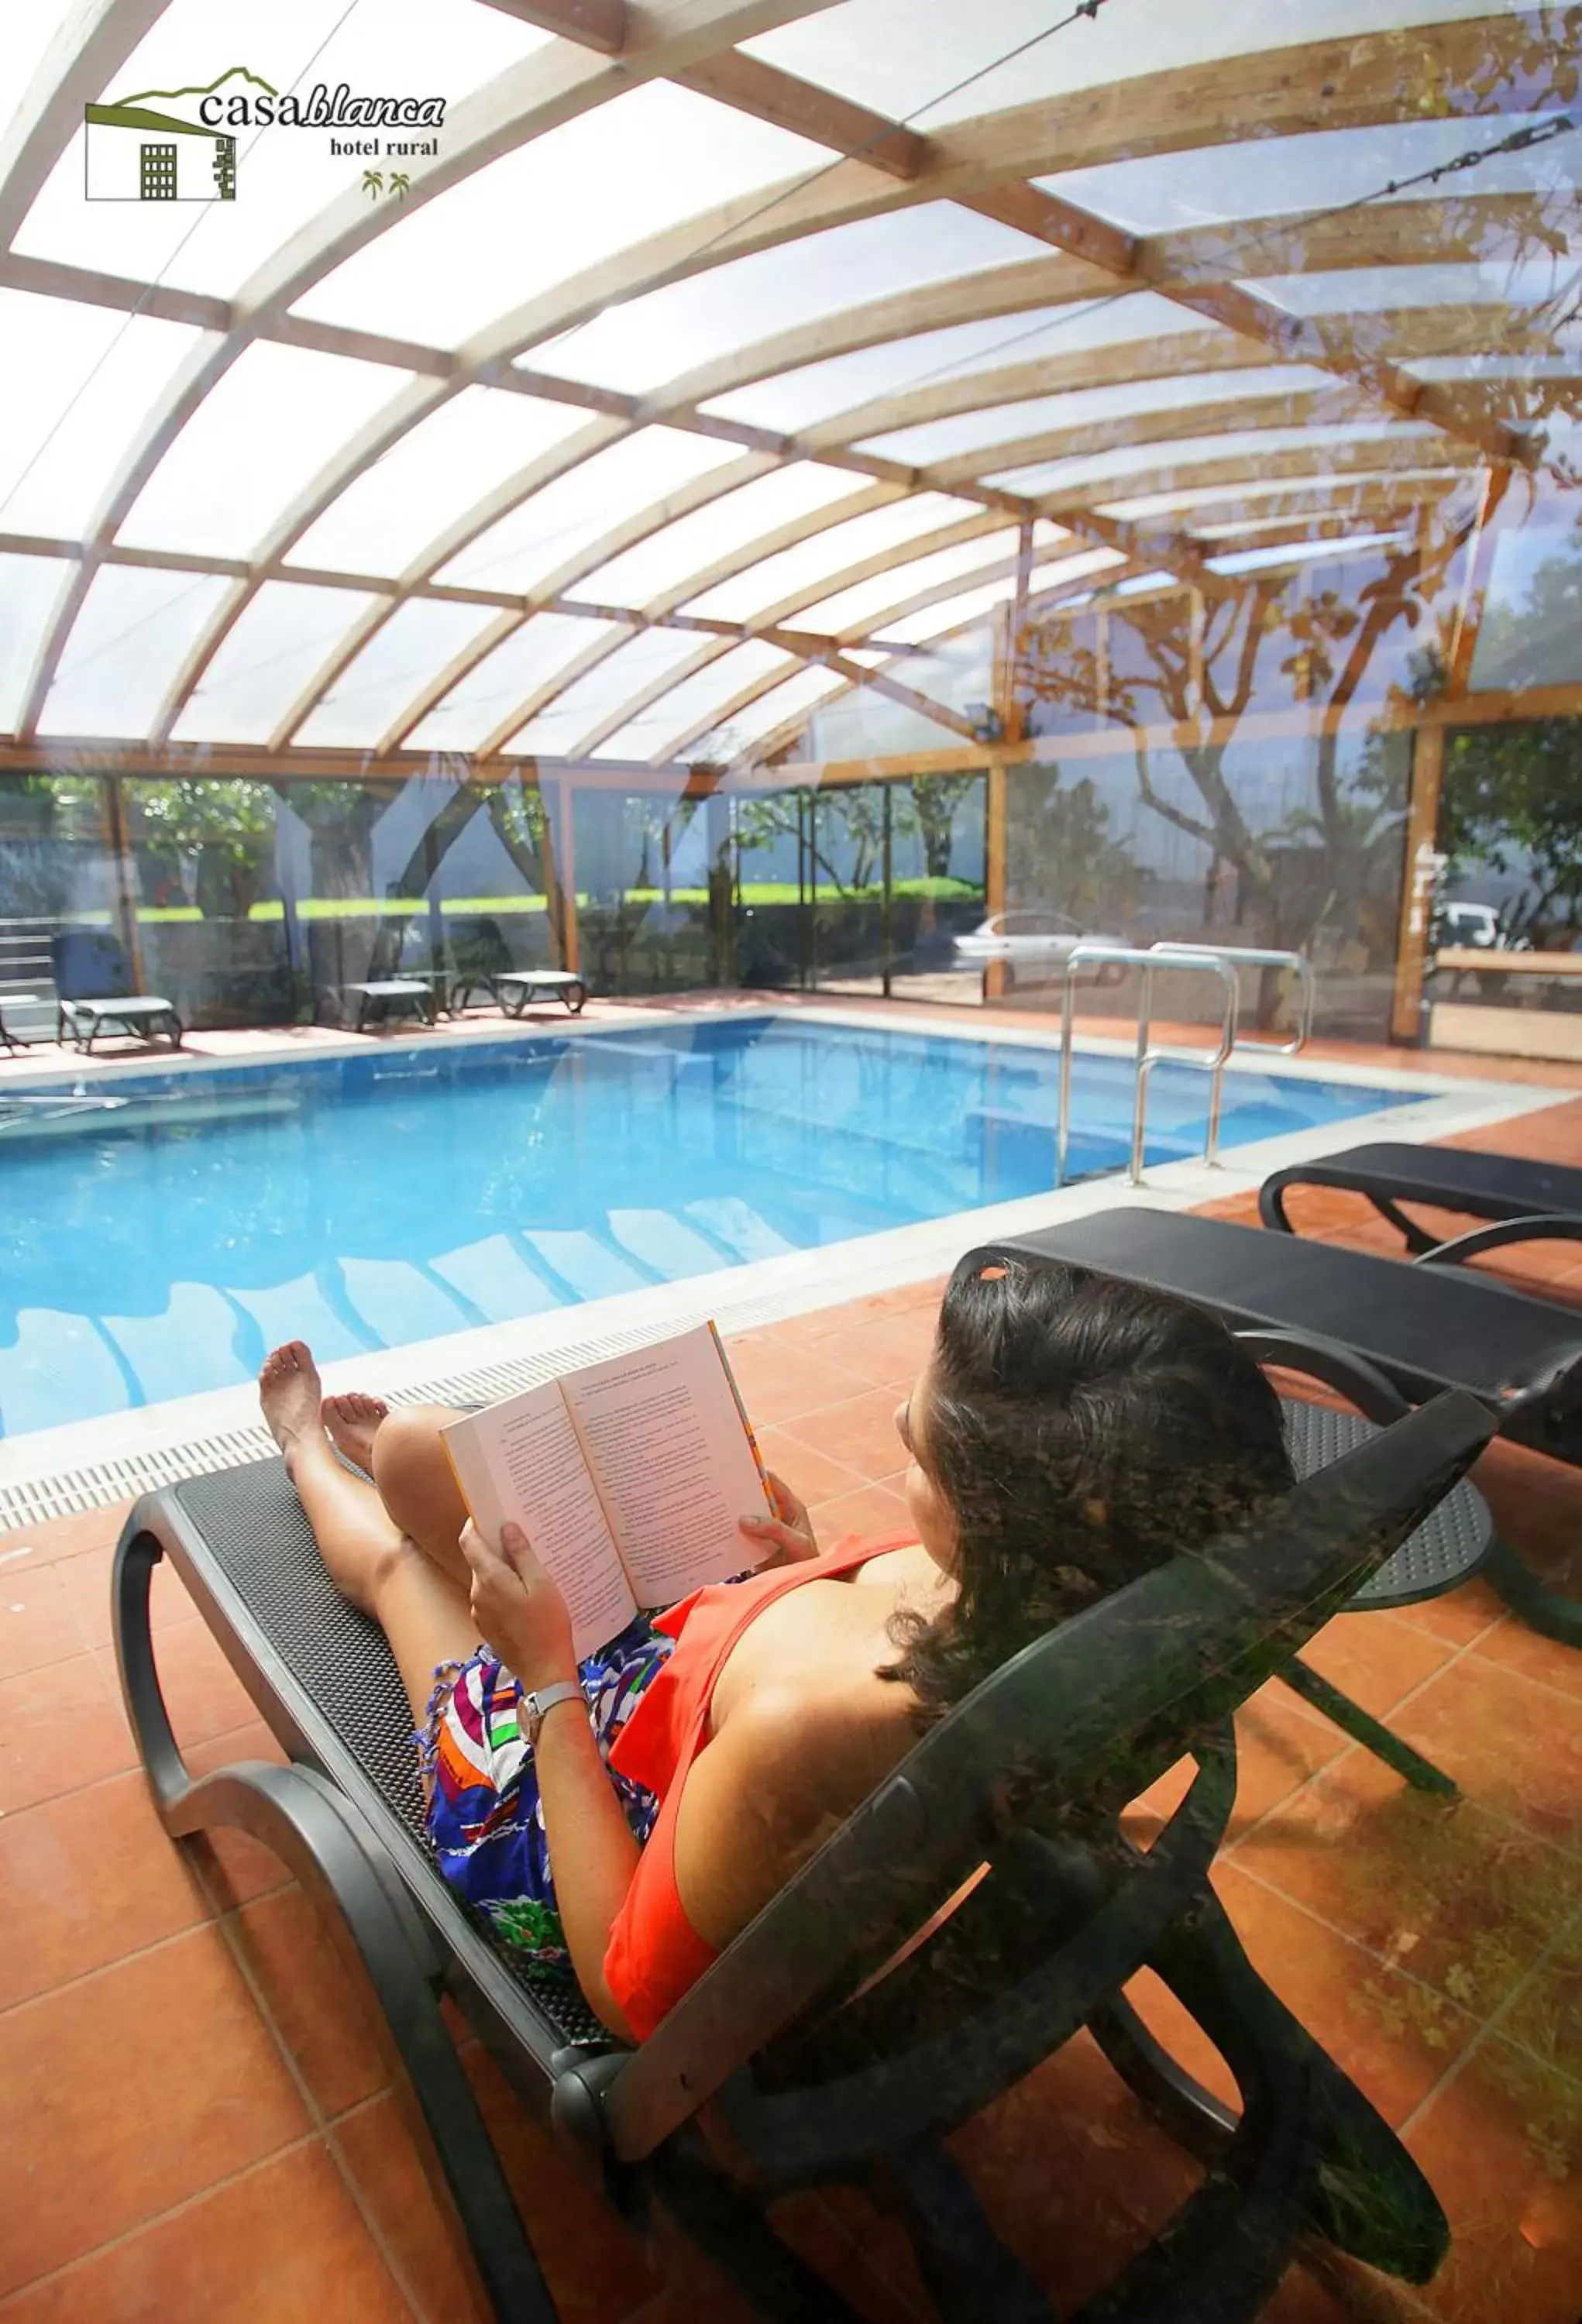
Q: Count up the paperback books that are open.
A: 1